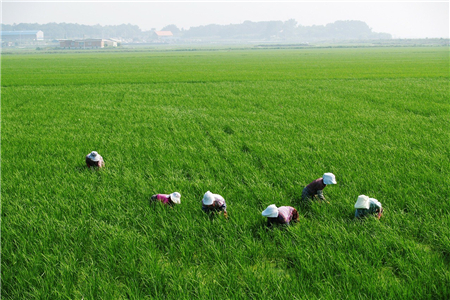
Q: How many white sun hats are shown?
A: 6